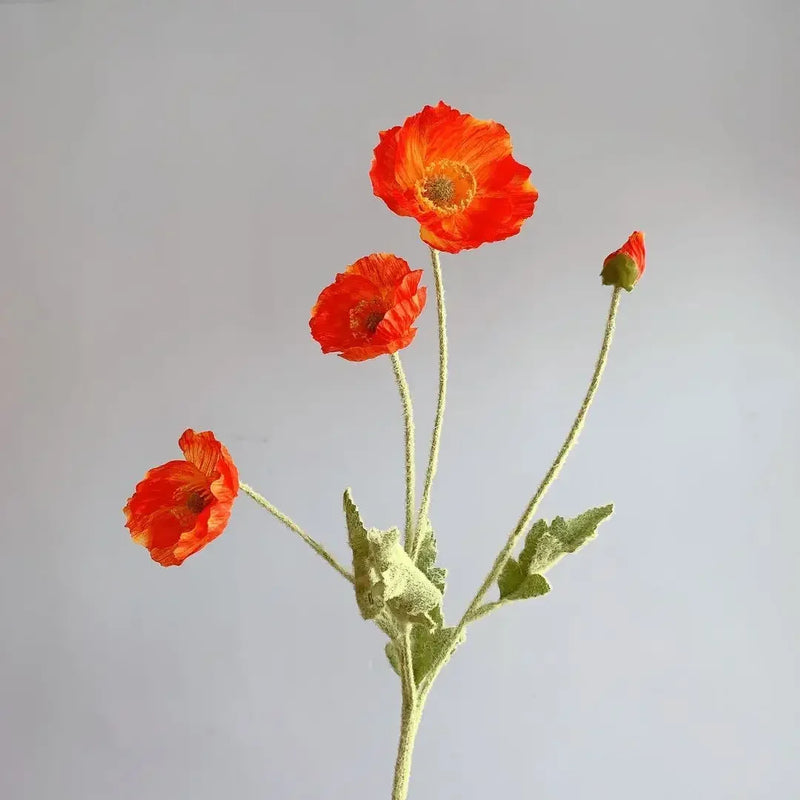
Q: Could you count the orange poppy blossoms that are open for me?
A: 3